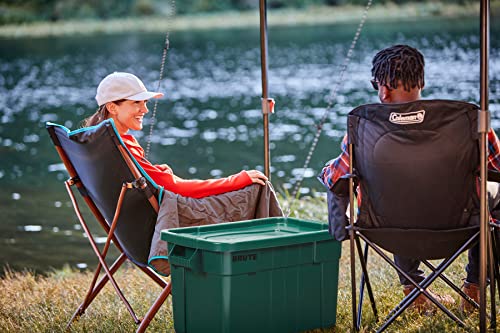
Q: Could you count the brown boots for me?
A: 2